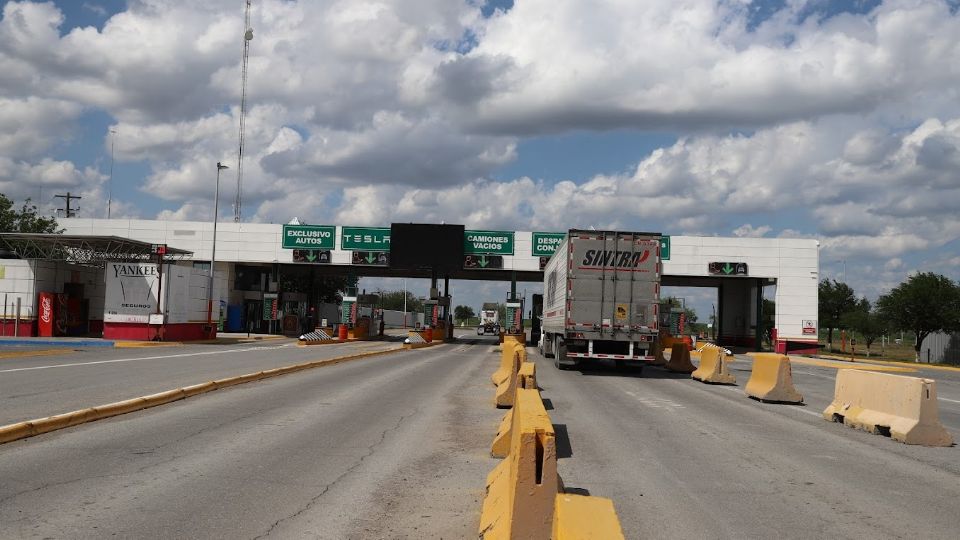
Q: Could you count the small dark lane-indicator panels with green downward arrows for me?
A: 4